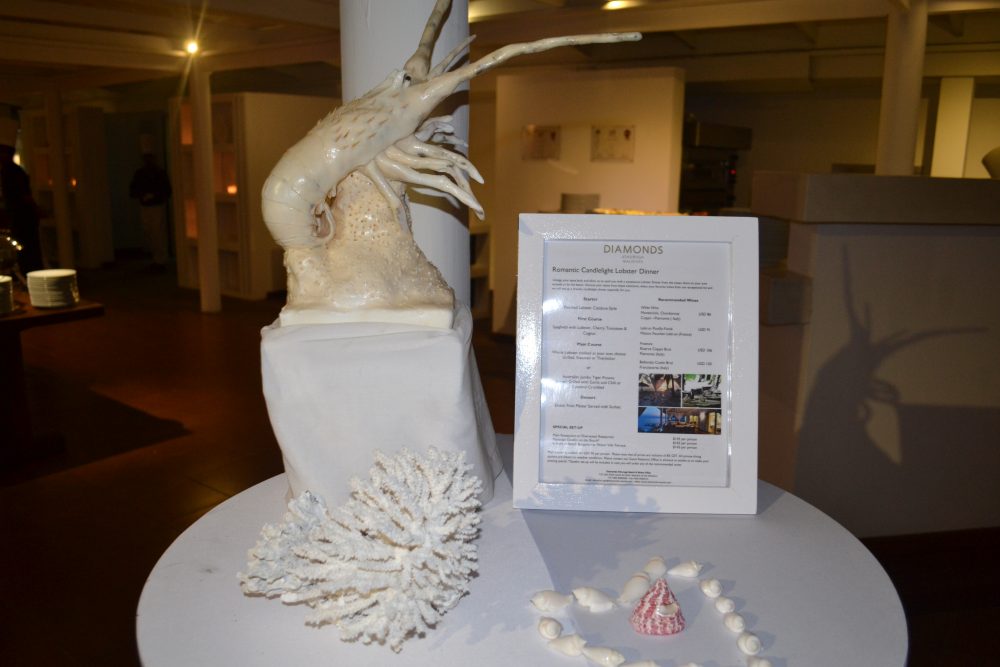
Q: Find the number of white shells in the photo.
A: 15